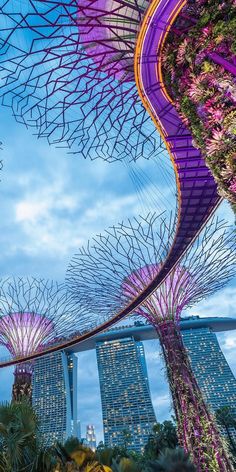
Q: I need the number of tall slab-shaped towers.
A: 3